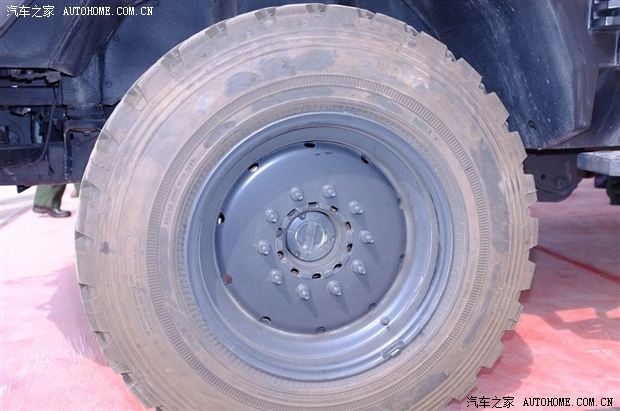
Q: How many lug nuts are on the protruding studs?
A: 10